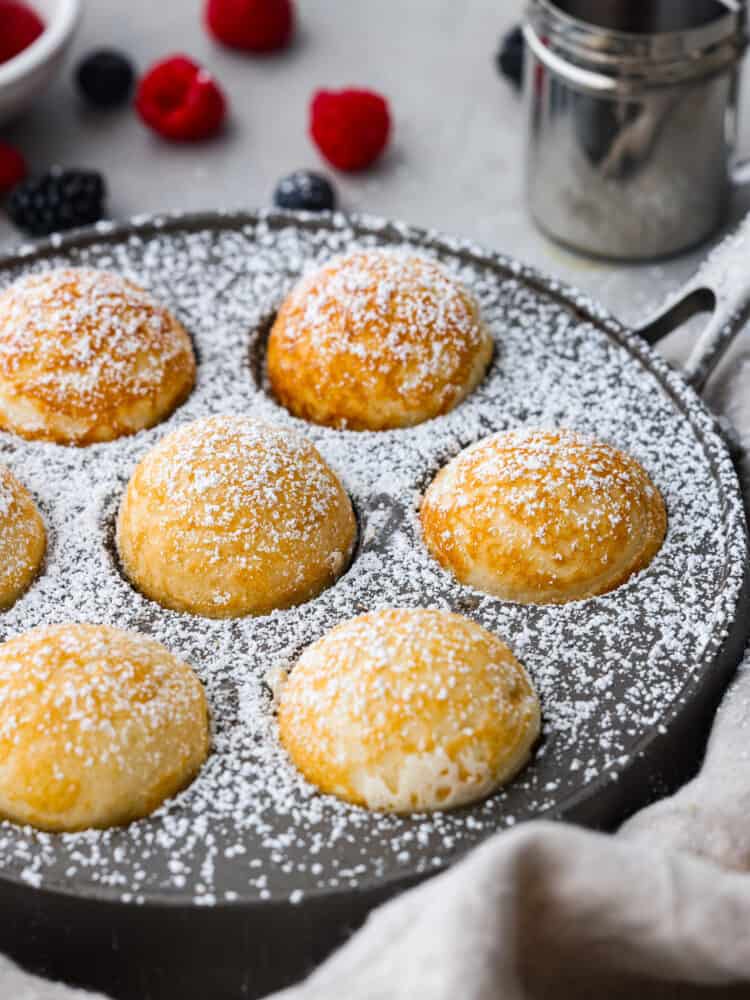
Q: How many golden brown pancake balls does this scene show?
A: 7